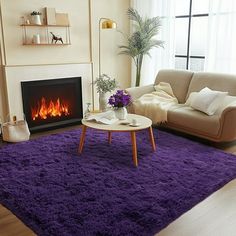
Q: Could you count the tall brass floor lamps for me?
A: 1